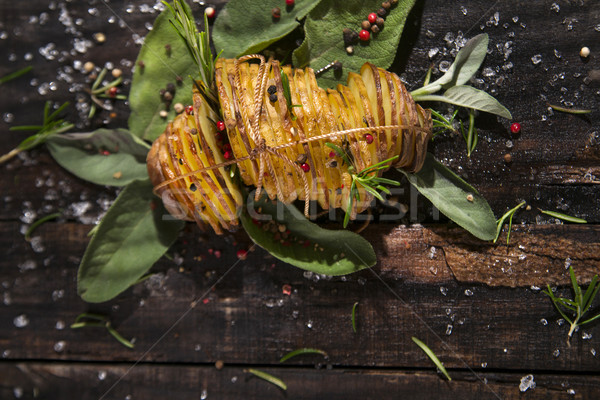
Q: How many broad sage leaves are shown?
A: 9